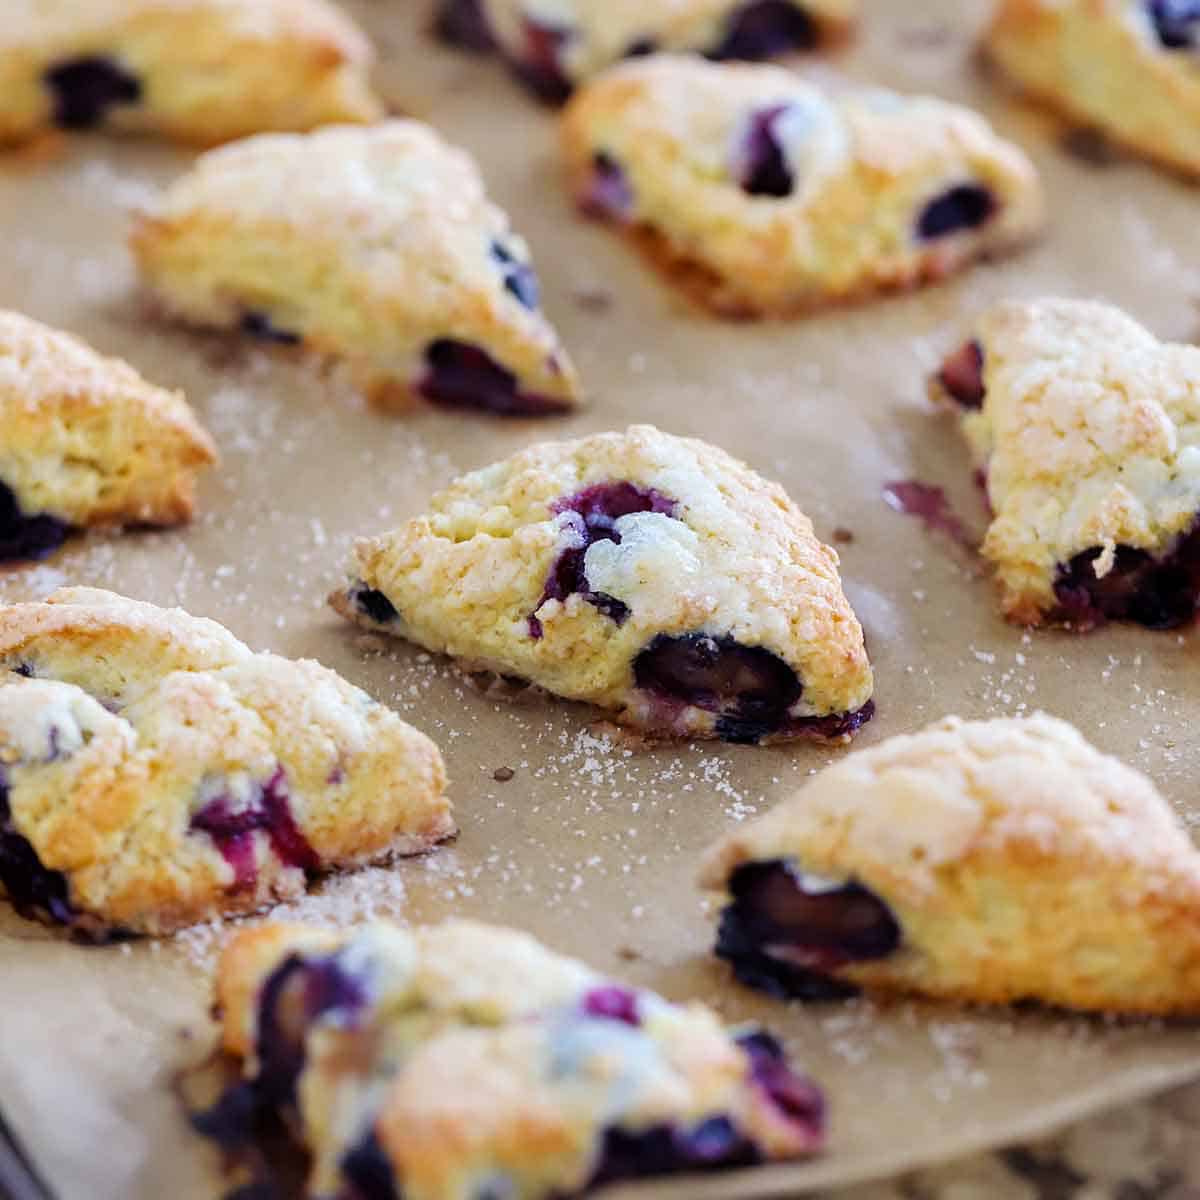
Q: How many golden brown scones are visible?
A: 11